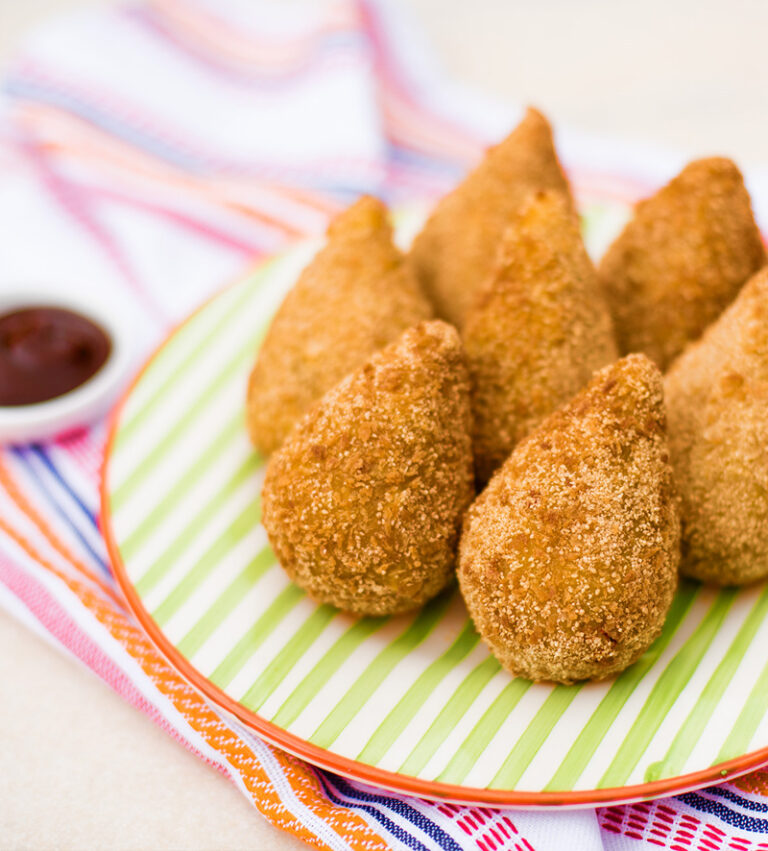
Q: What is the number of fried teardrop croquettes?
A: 7